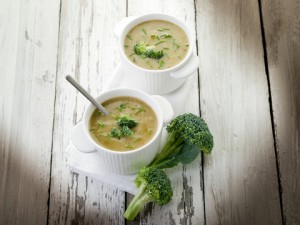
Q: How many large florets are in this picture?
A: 2